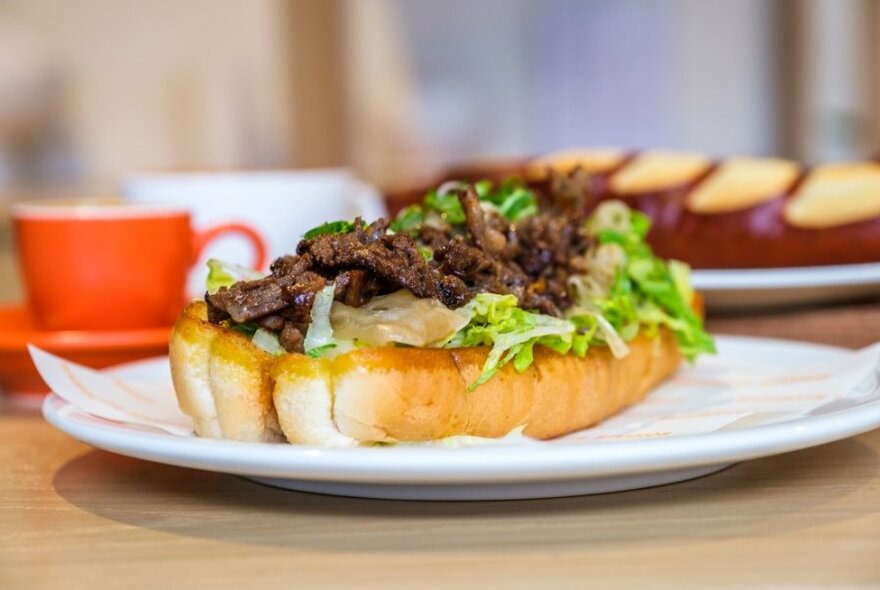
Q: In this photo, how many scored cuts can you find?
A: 4